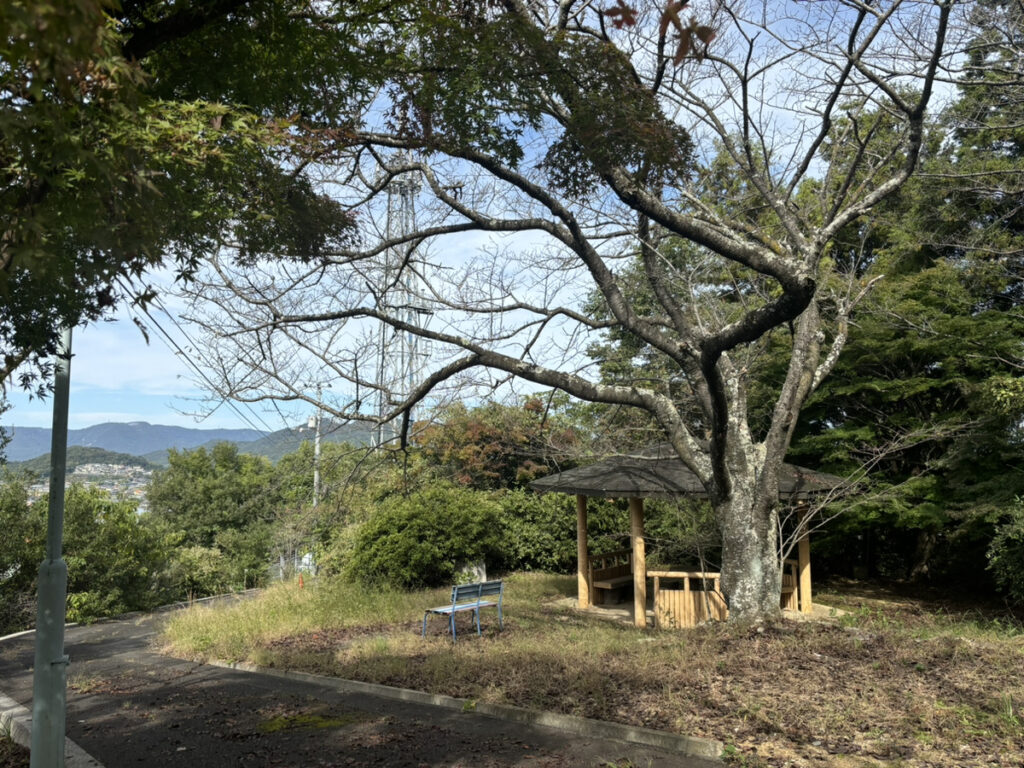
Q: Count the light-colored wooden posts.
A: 3